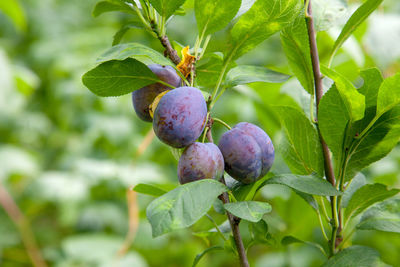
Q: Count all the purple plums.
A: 4